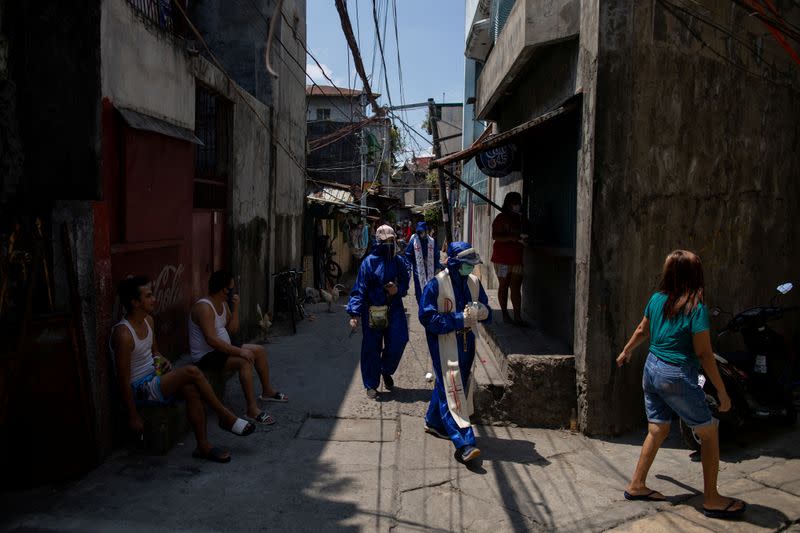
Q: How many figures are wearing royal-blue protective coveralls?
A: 3